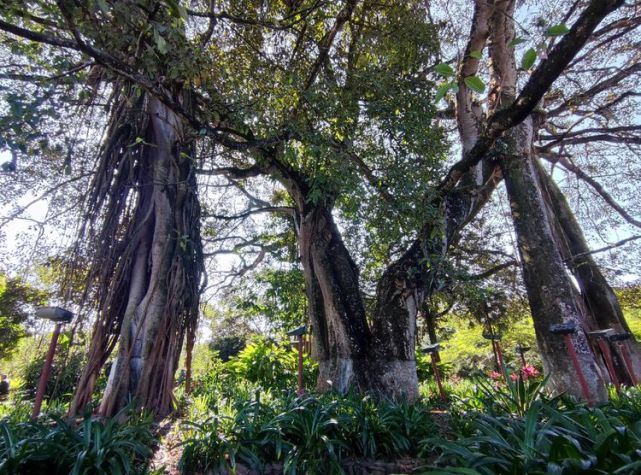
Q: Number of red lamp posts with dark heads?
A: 8